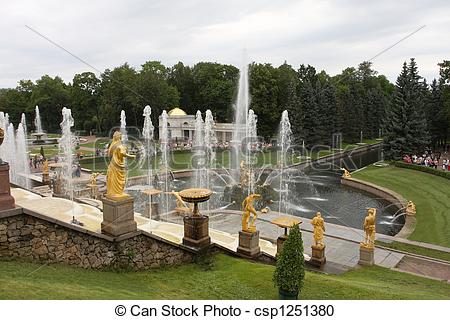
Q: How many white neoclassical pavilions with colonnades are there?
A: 1